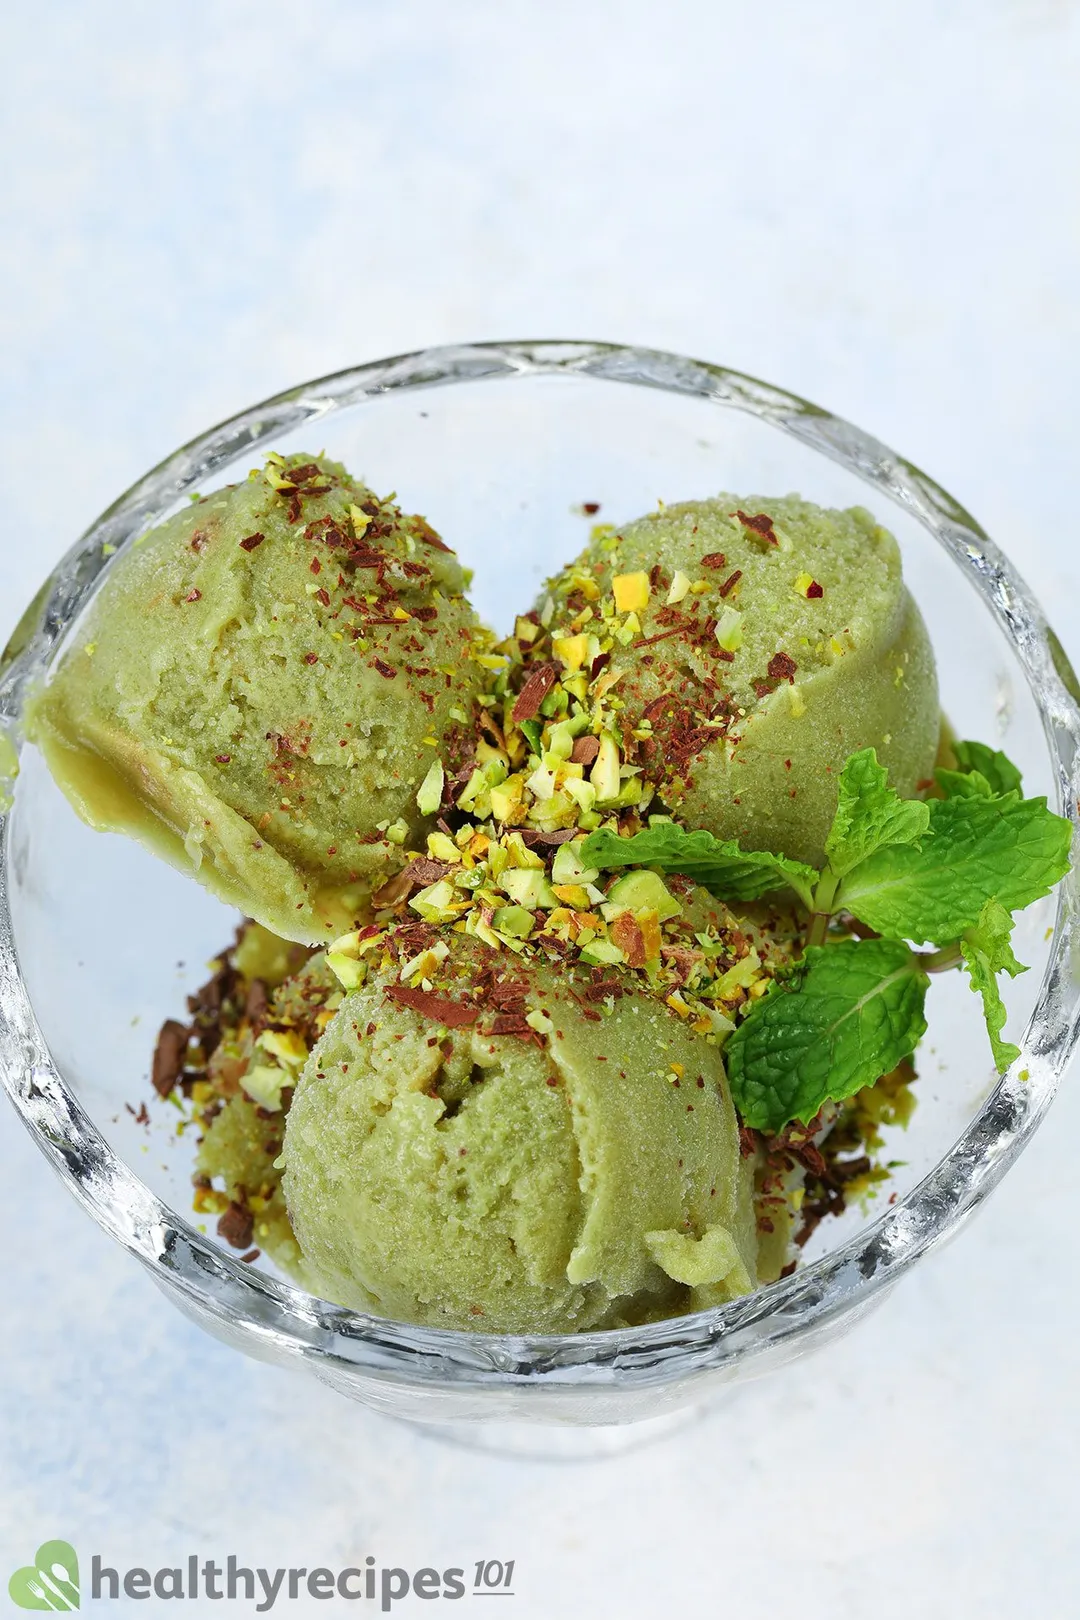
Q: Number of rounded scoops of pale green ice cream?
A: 3